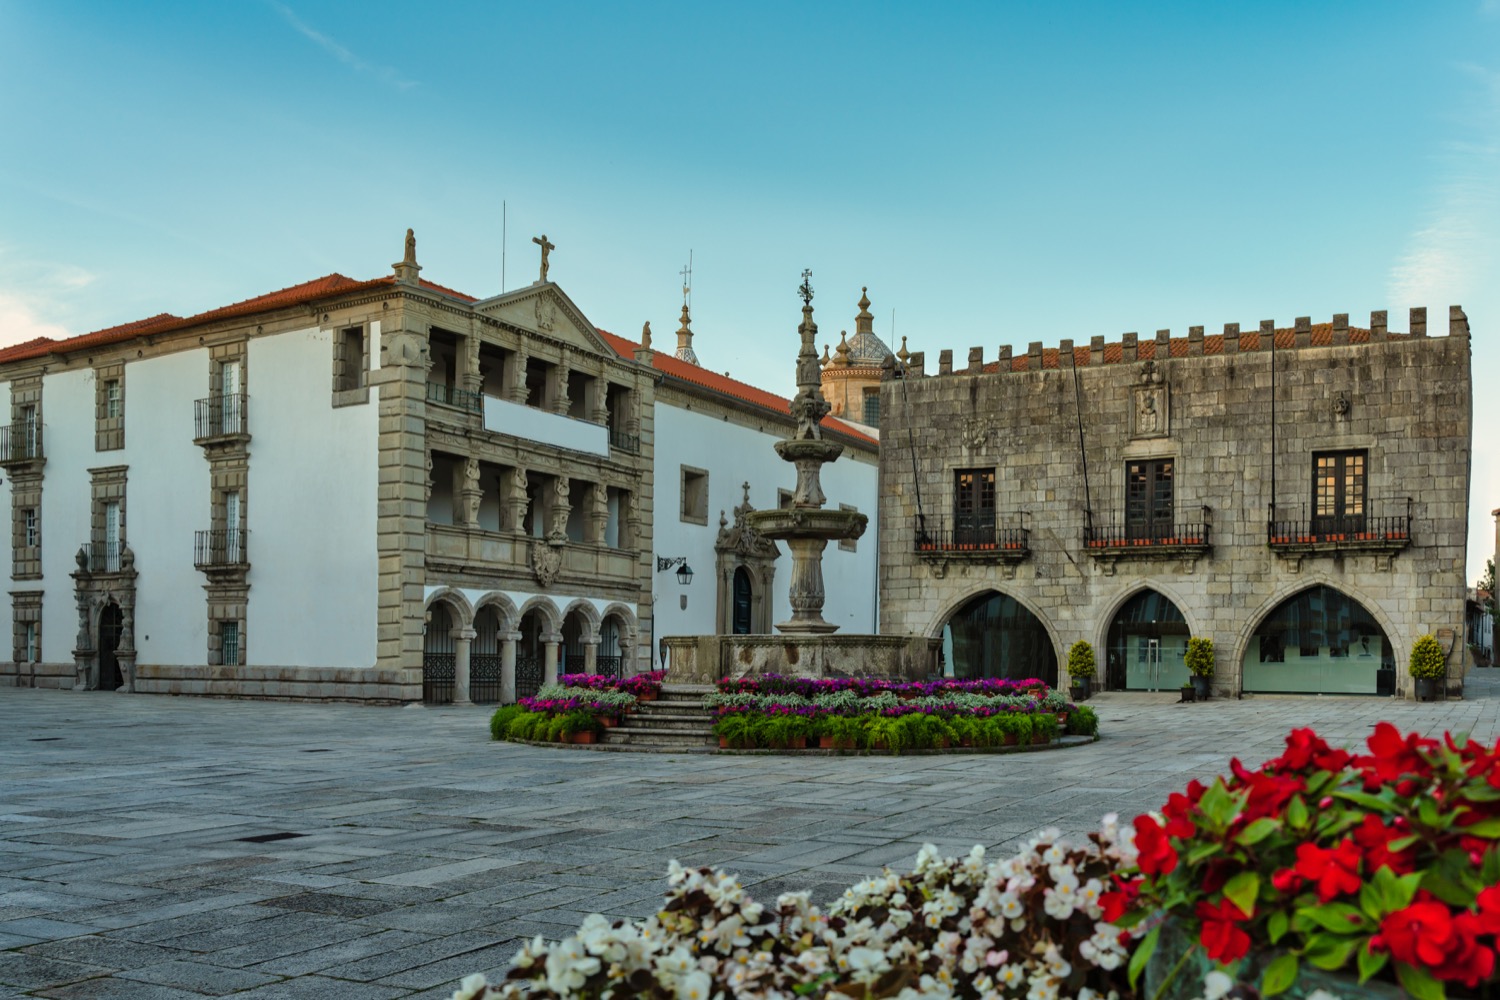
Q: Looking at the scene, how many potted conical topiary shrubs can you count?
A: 3